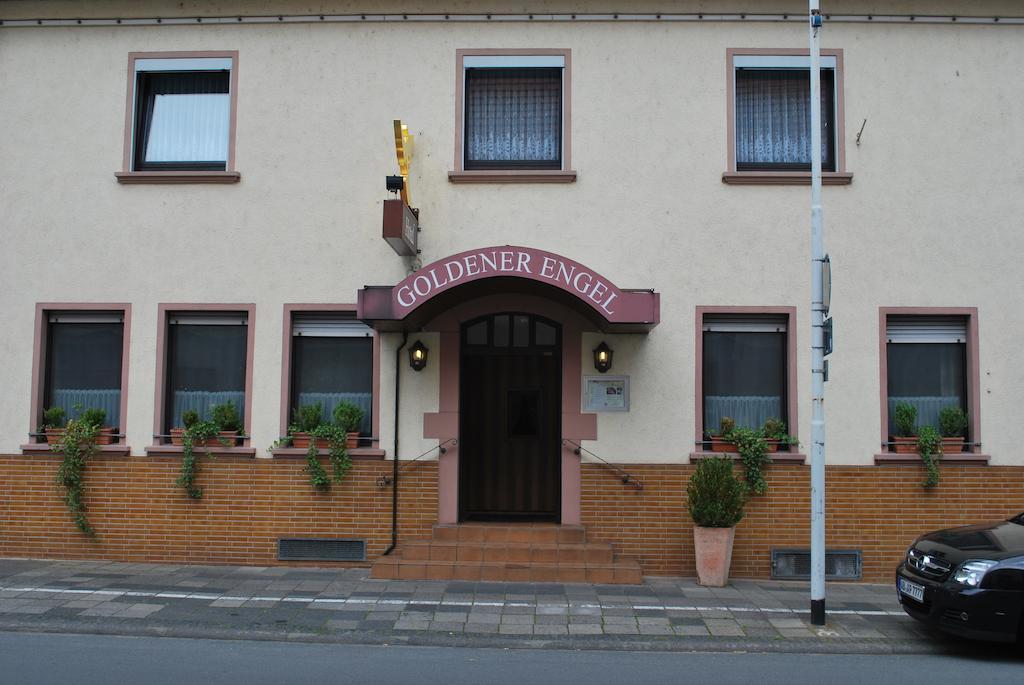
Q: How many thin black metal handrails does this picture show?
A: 2